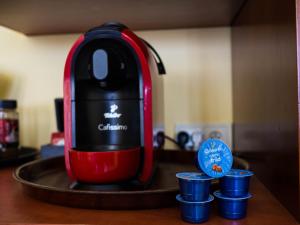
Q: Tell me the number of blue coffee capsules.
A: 5